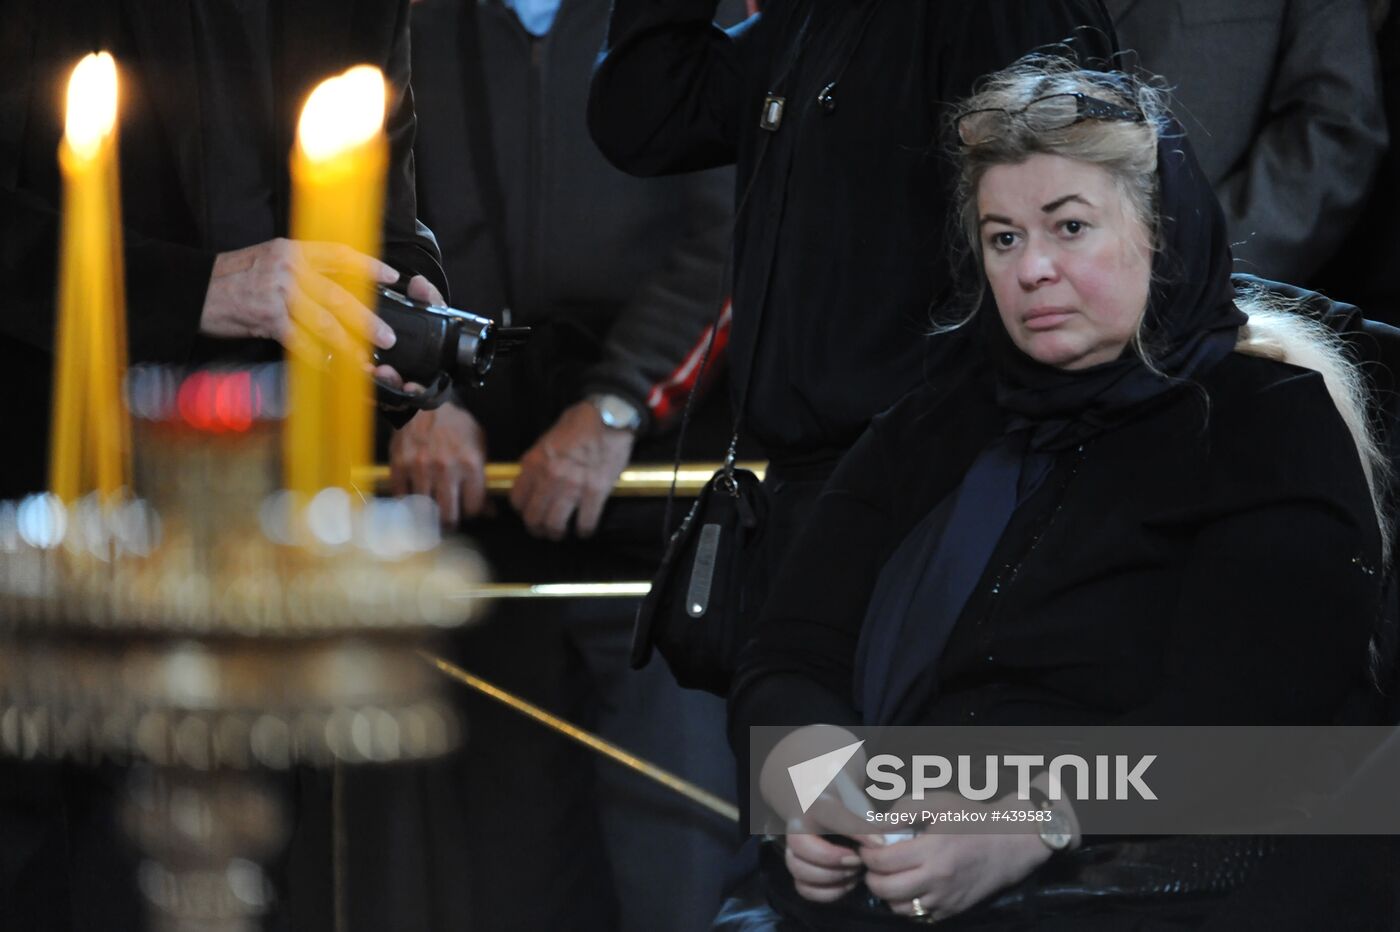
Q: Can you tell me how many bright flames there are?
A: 2